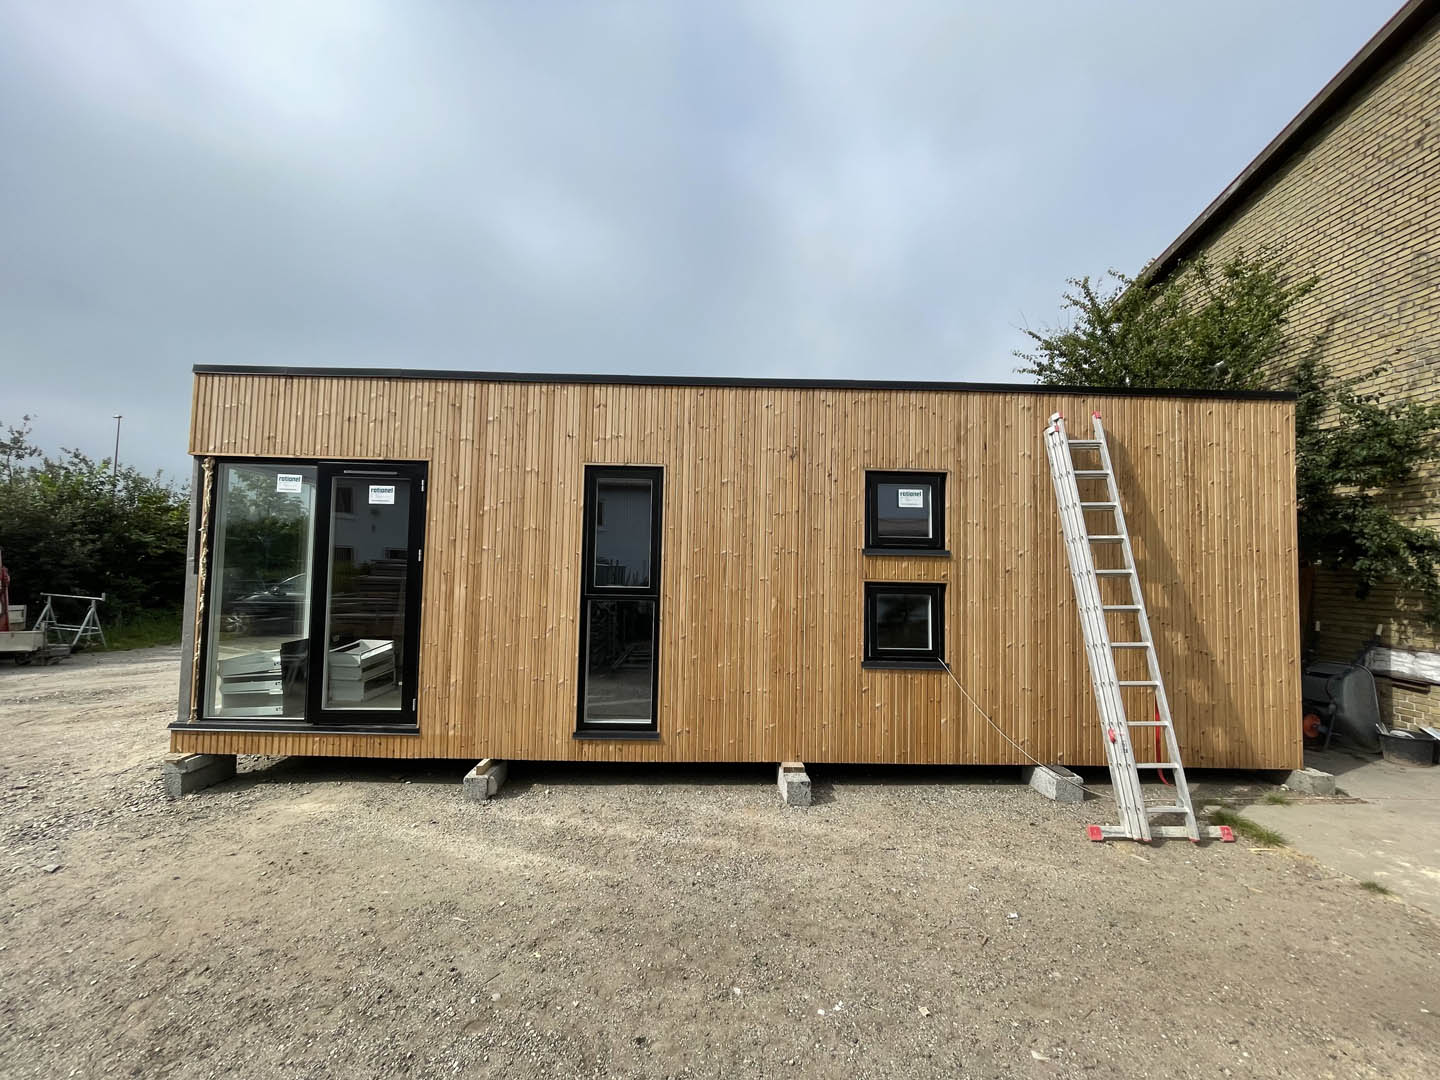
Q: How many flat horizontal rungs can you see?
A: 11